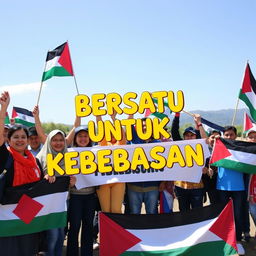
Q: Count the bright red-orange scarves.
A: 1